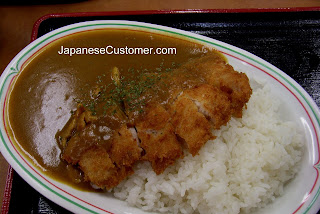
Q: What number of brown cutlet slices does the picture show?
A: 6